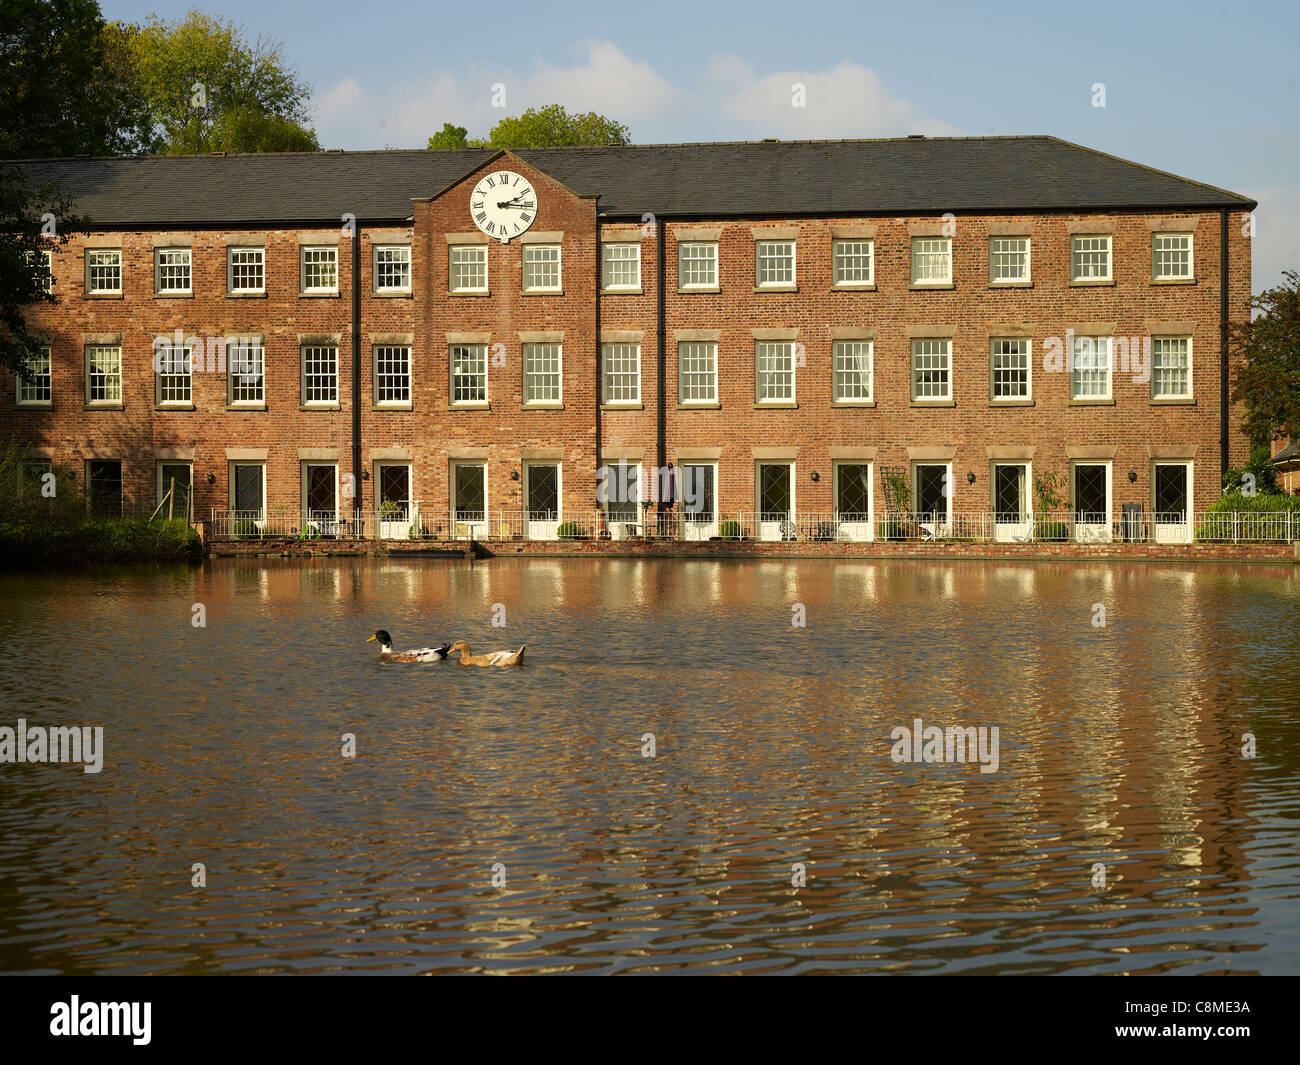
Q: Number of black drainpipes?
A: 3